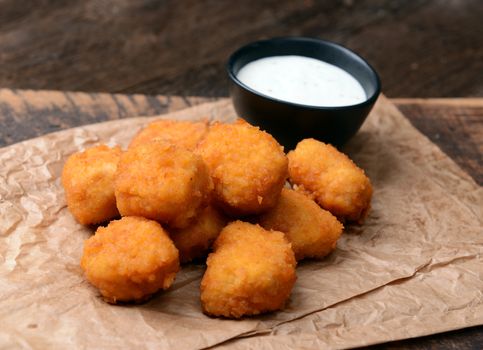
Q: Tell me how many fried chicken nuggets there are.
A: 9